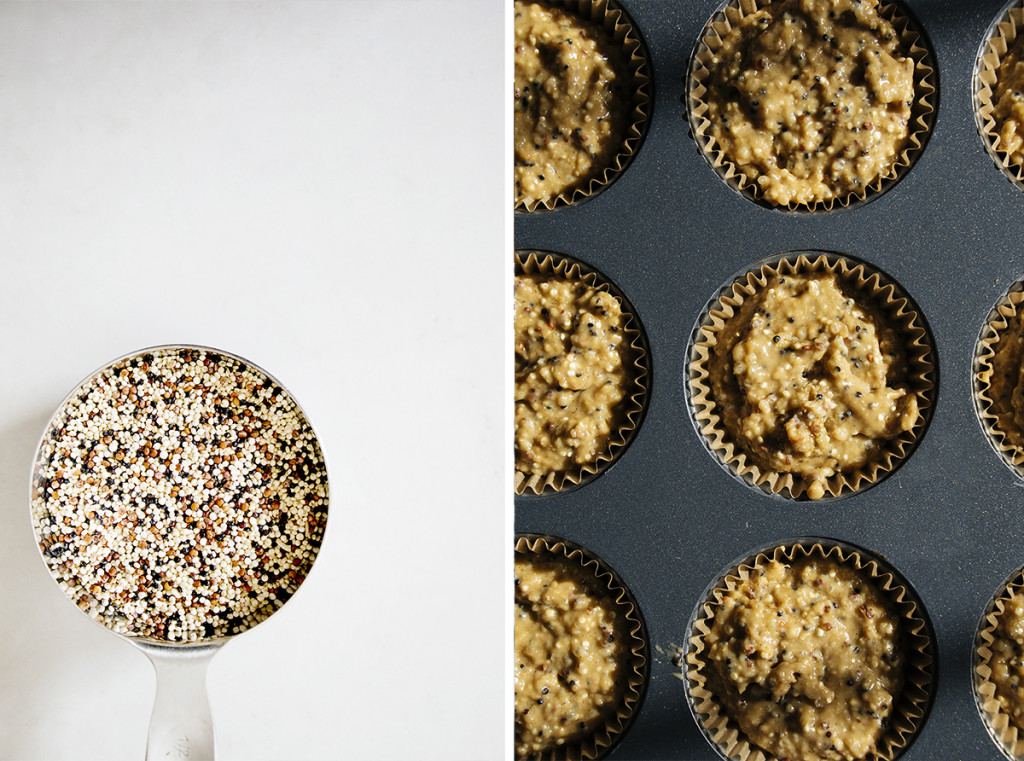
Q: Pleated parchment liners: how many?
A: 9